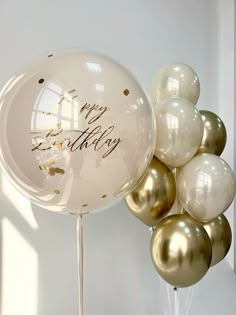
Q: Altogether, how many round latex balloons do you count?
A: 7